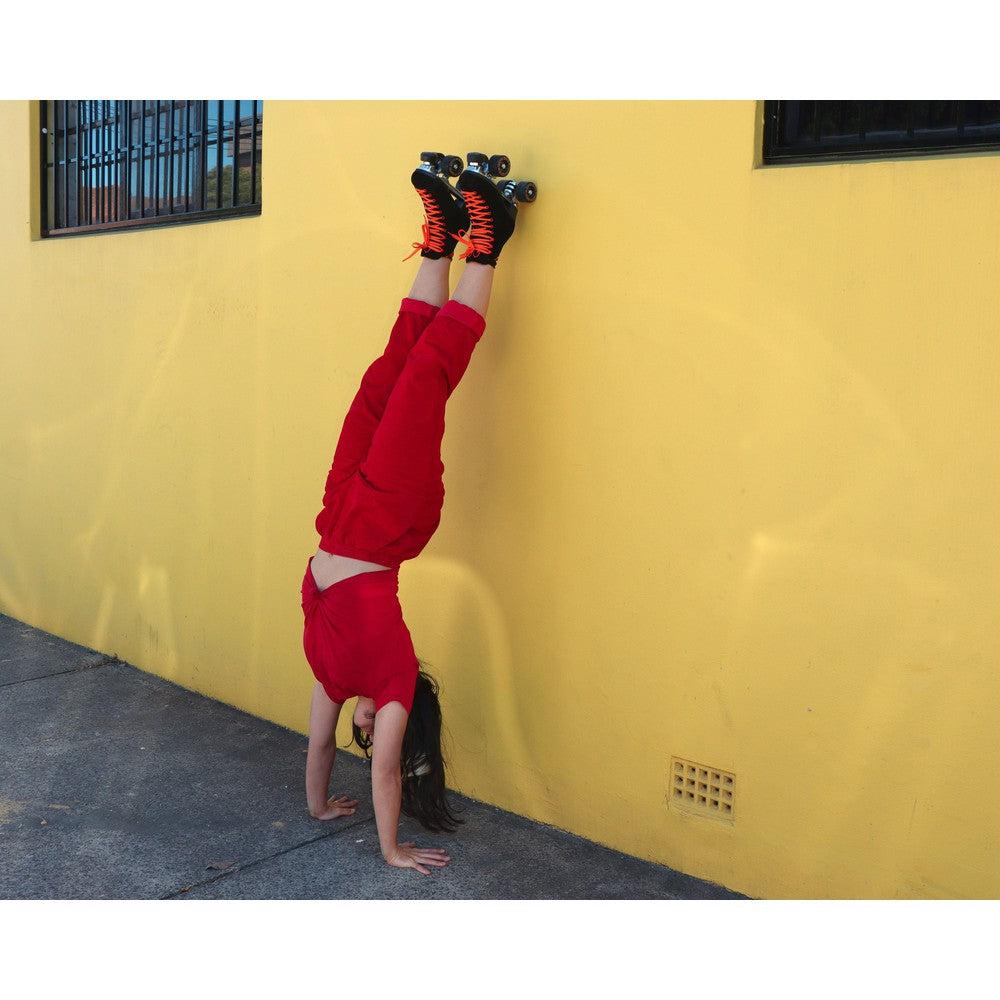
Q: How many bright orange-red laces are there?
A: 2